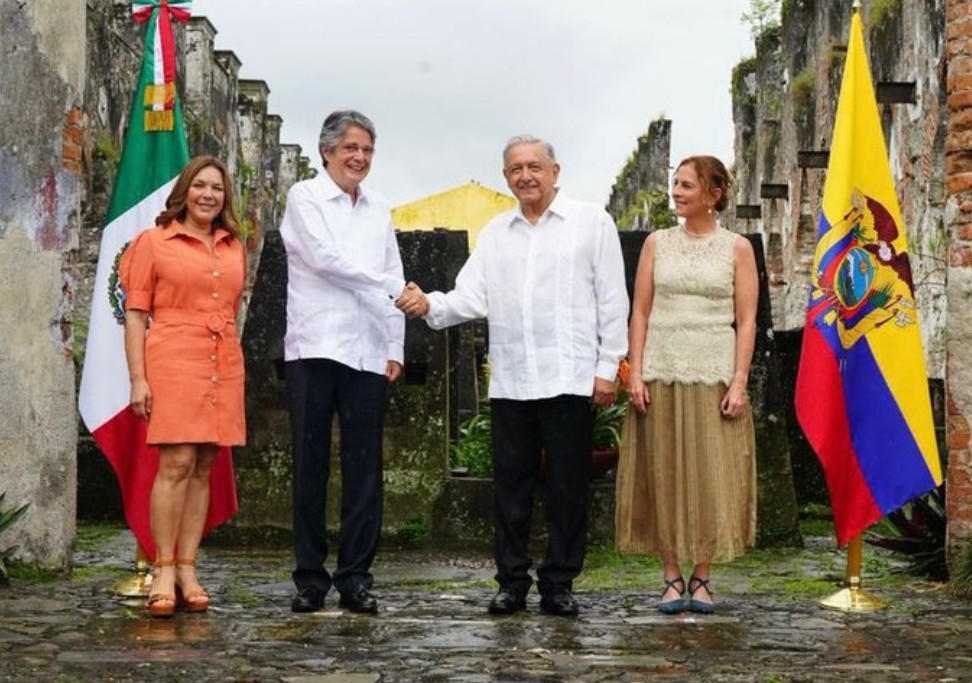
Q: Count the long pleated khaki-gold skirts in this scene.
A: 1